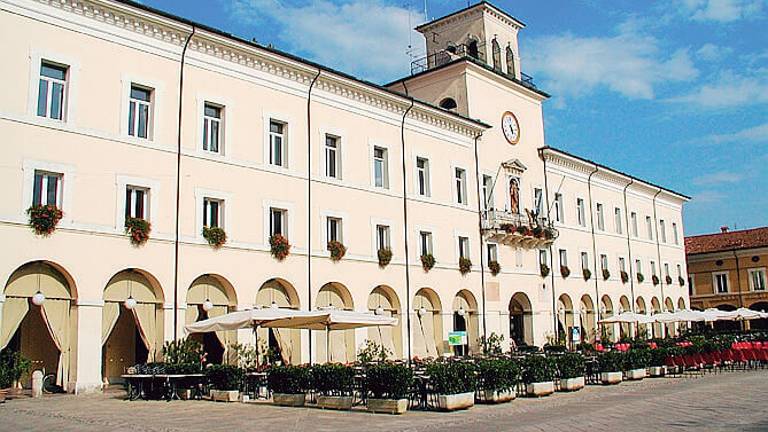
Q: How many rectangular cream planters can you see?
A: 11